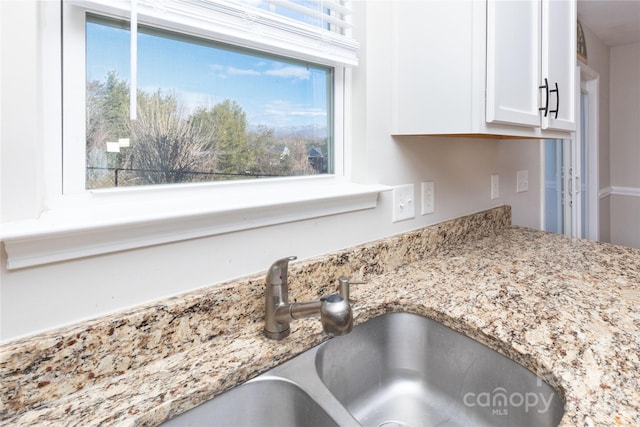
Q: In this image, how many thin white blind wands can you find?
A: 1